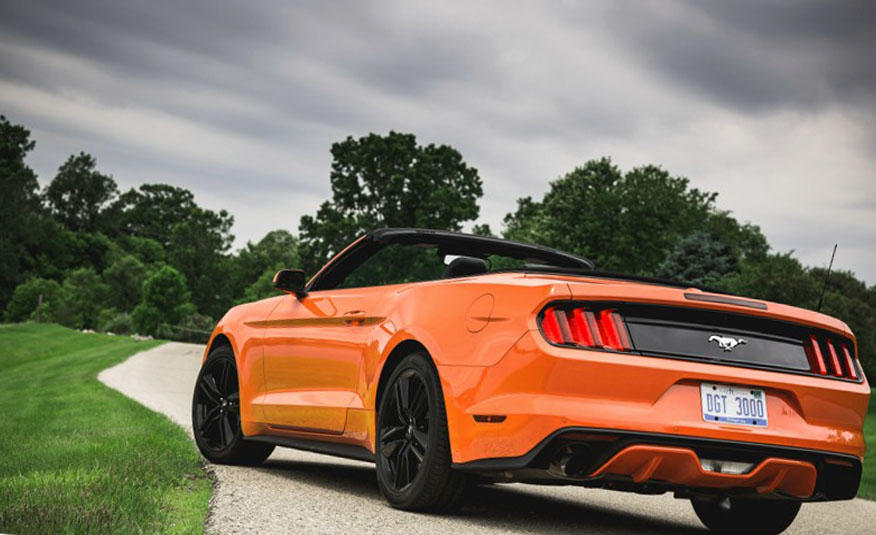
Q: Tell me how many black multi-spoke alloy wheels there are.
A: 2